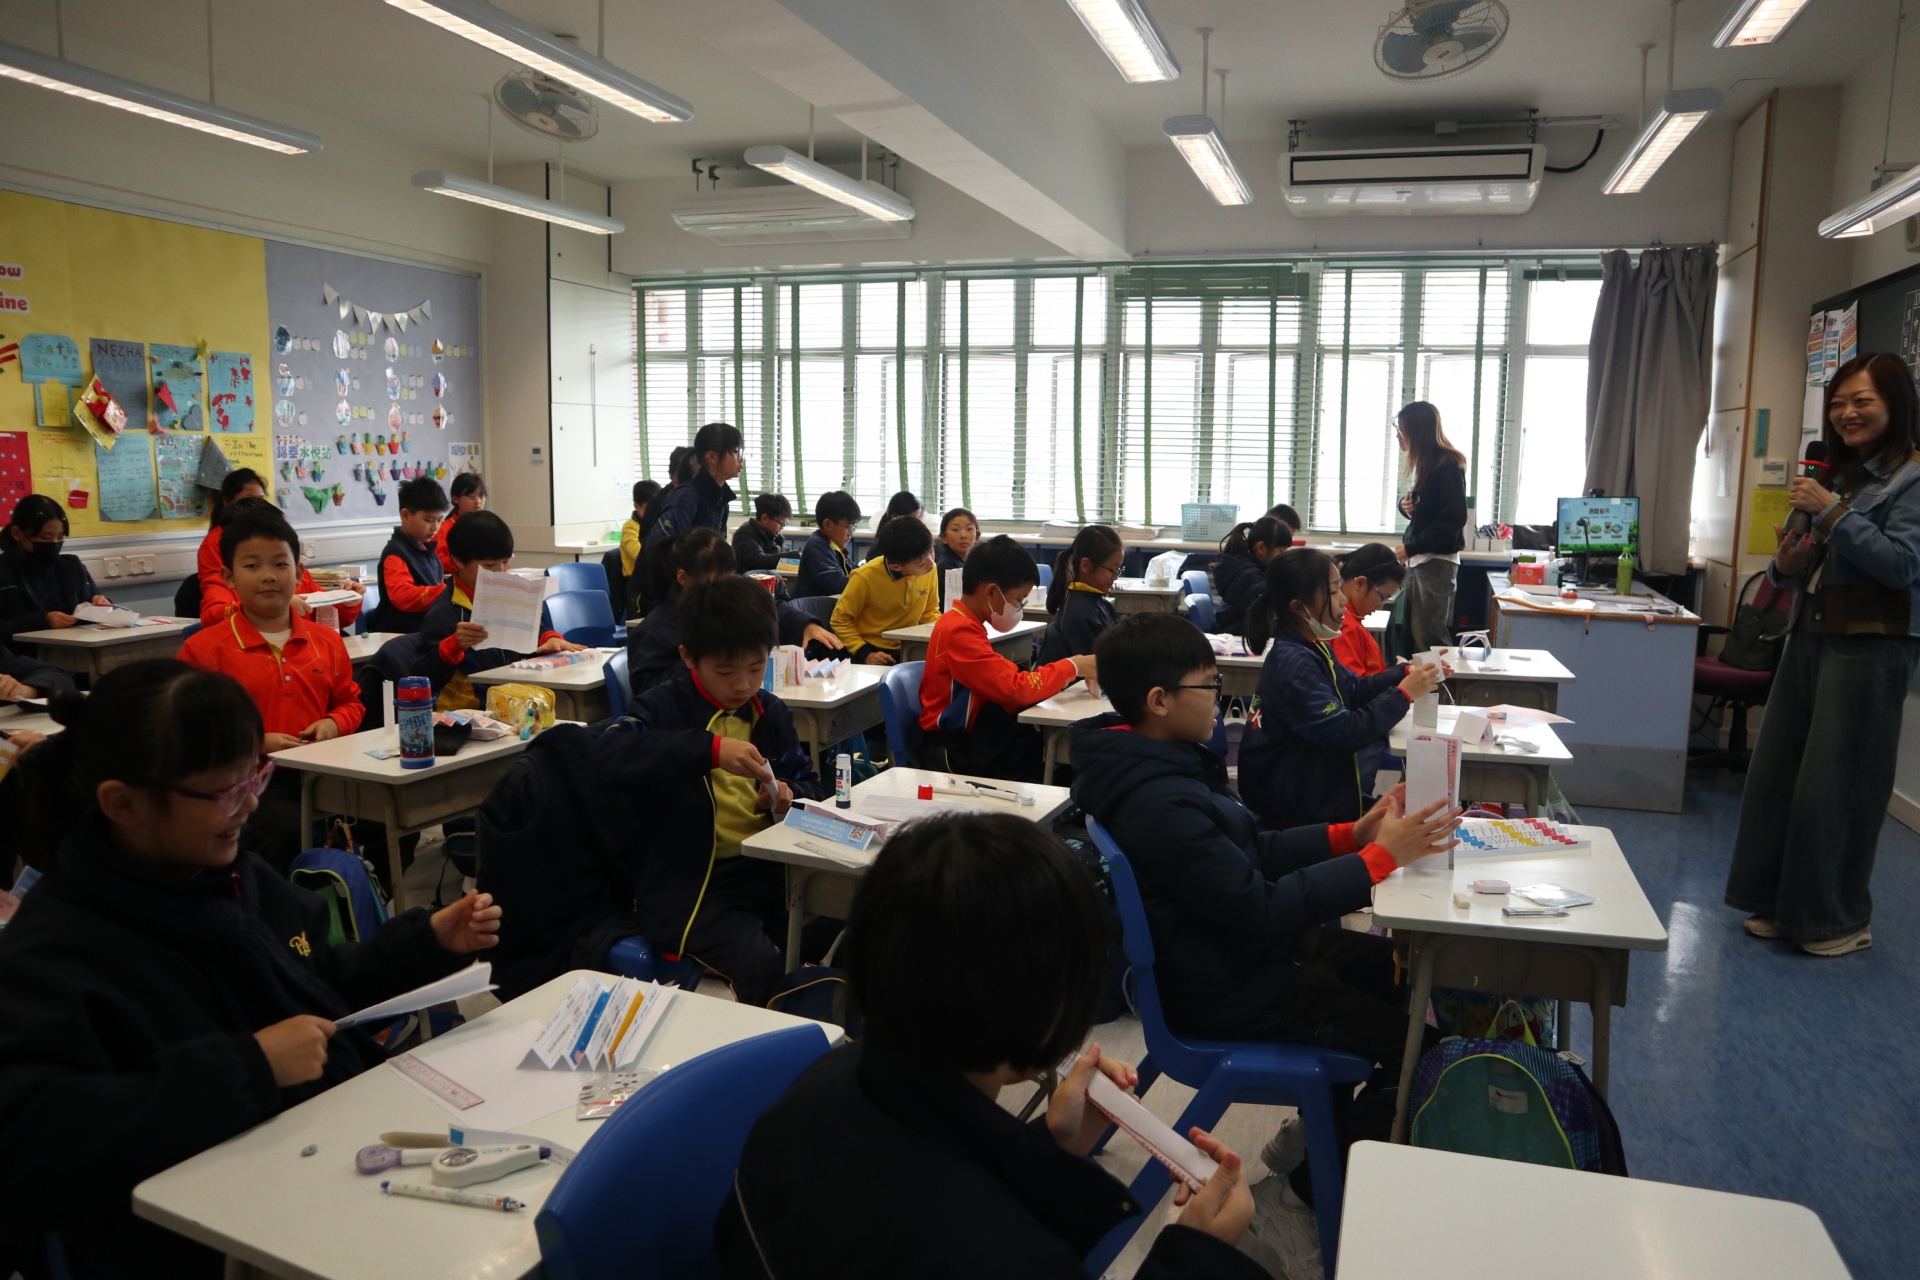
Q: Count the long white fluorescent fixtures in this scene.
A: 9